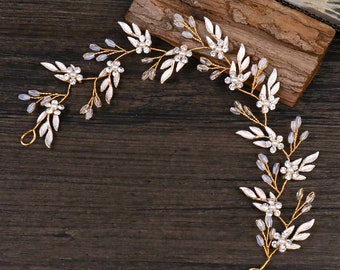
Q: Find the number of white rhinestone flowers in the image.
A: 12